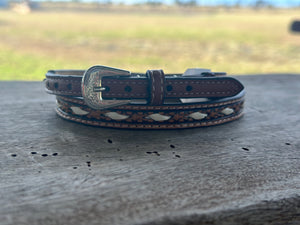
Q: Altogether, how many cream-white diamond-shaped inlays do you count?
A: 5